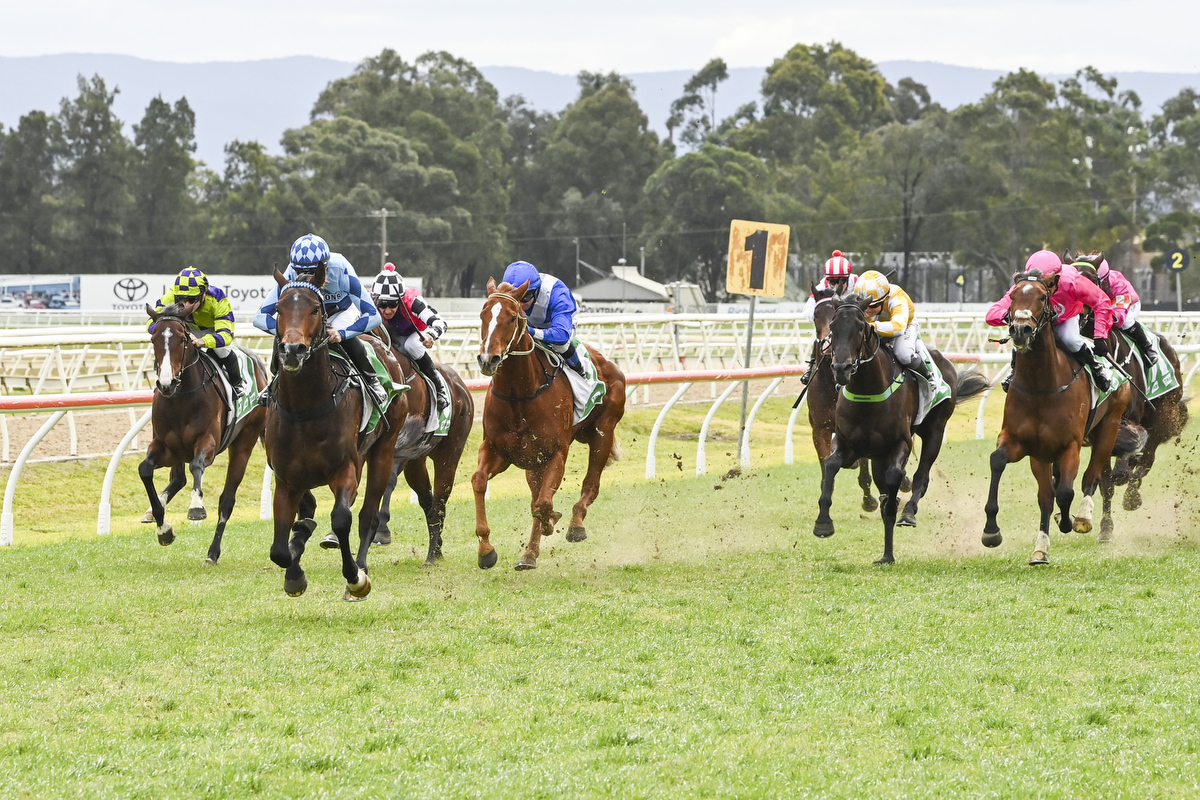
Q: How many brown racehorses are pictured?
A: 7